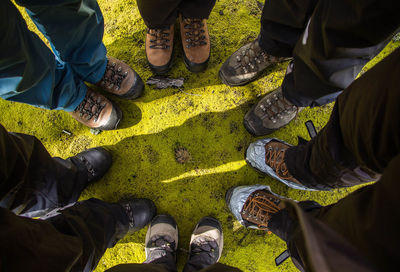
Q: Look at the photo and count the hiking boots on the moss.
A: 12